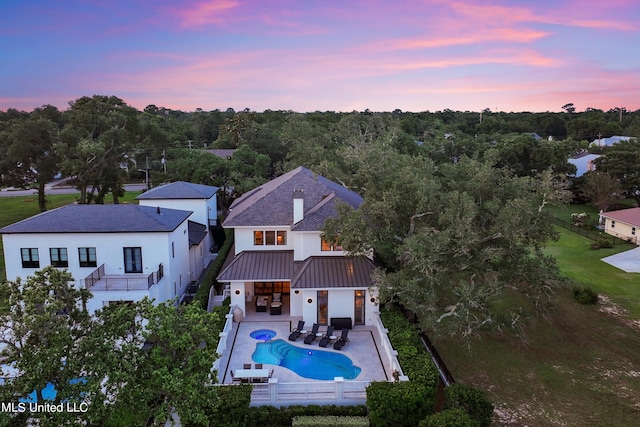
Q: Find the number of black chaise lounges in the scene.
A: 4